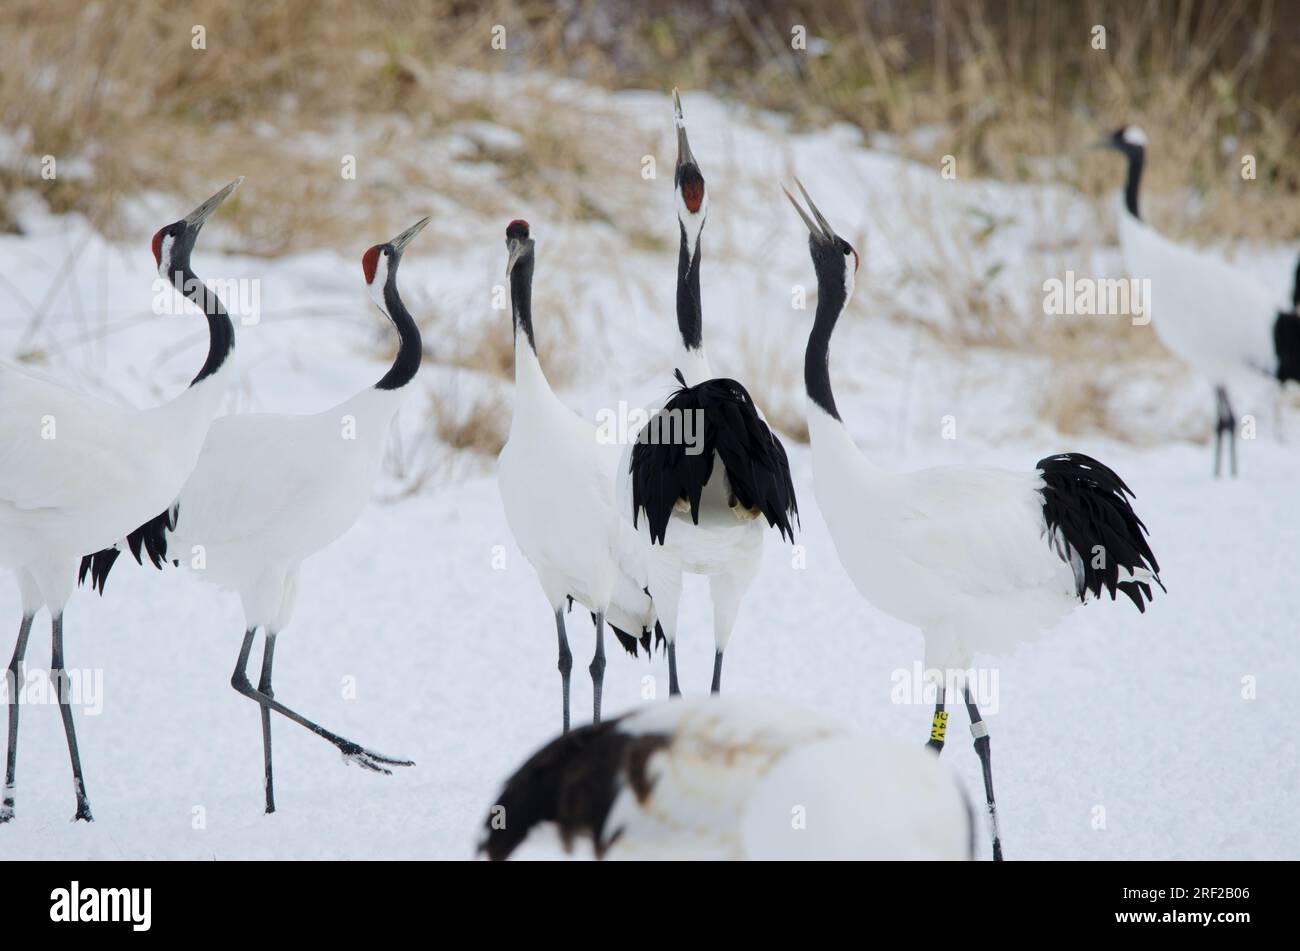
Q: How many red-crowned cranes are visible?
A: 7